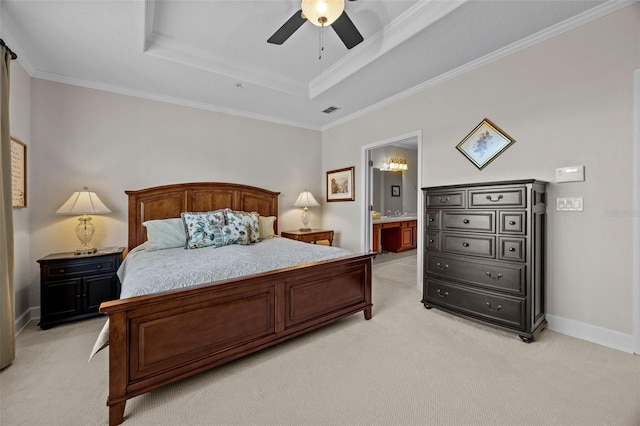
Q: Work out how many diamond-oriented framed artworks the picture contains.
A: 1